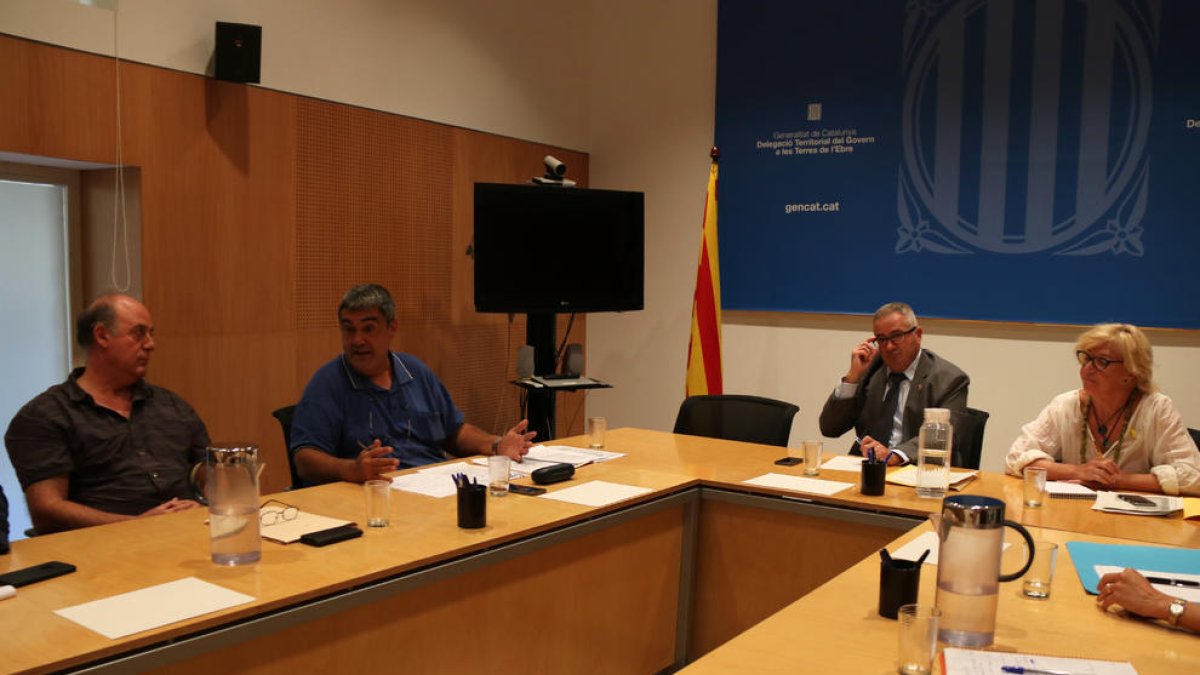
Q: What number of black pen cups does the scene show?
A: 3